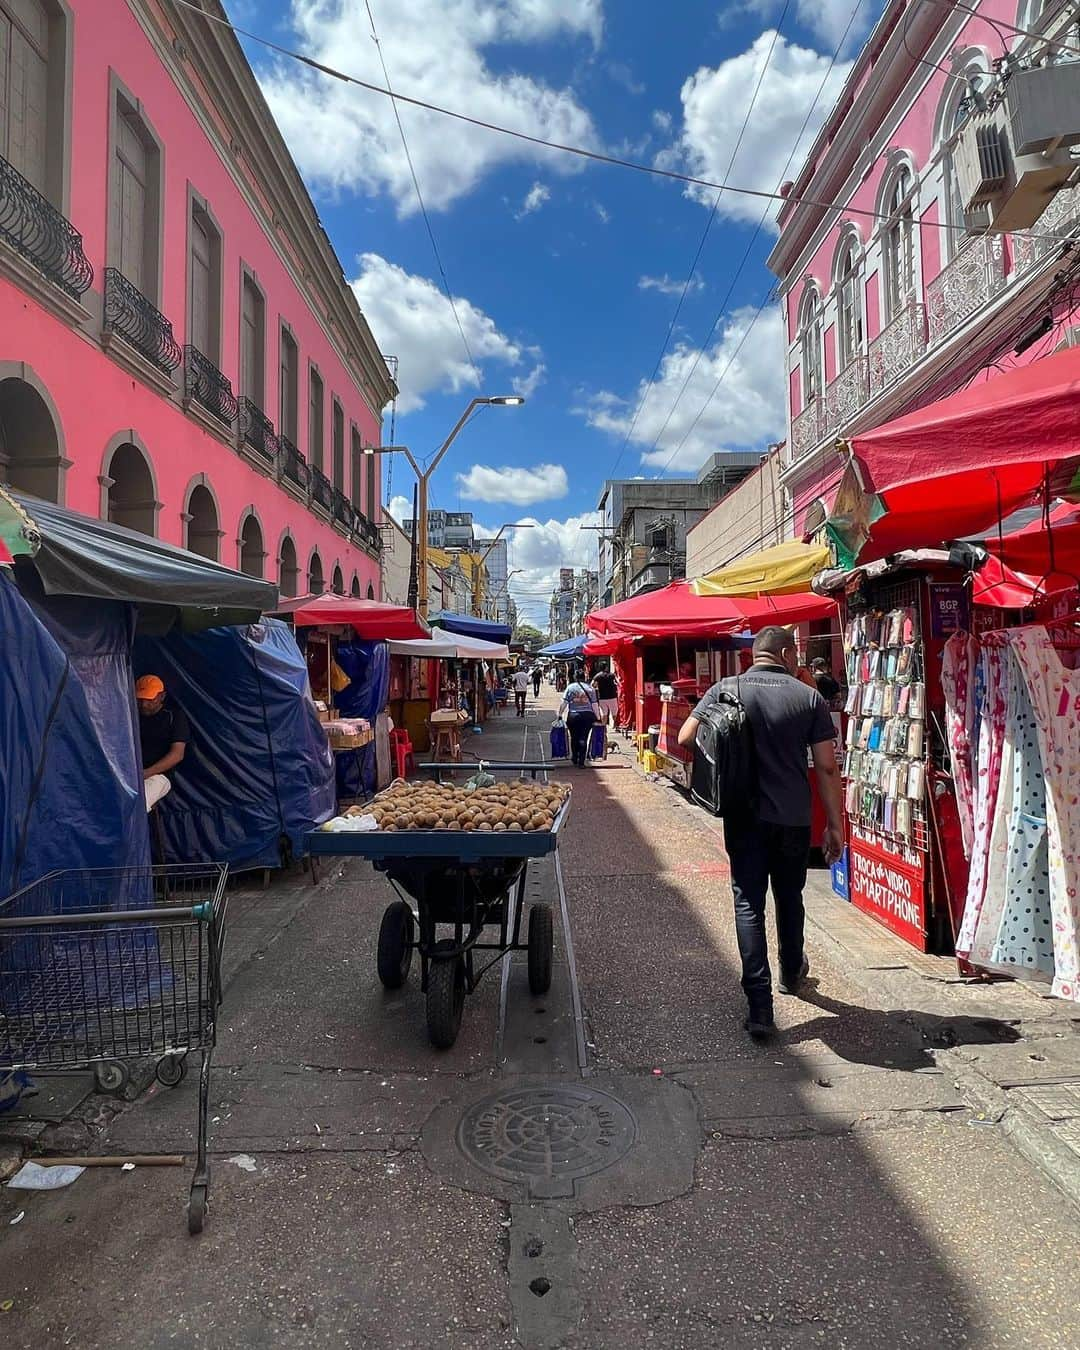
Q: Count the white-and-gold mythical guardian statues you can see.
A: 0